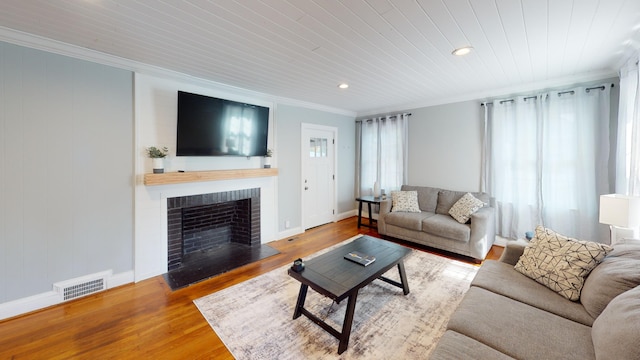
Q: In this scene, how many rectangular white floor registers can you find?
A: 1